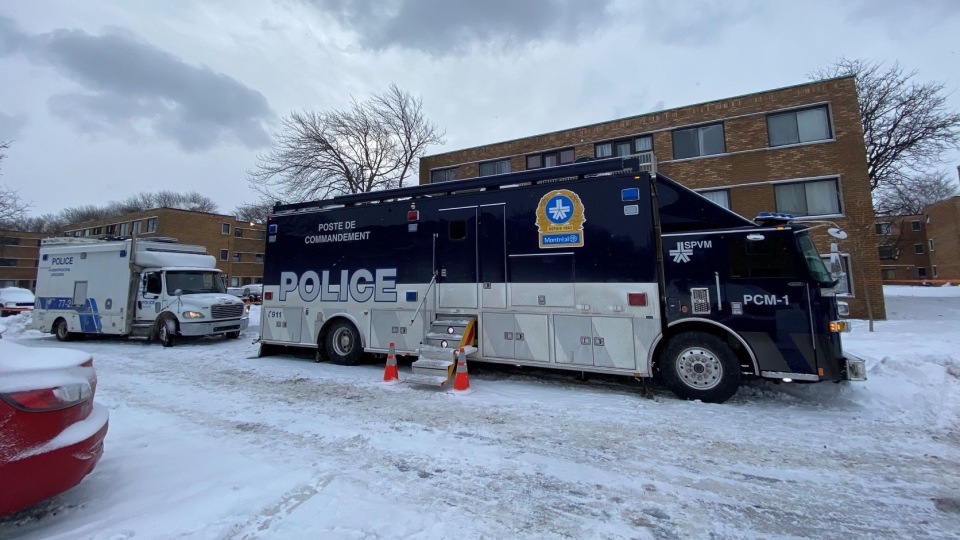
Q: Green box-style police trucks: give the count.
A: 0